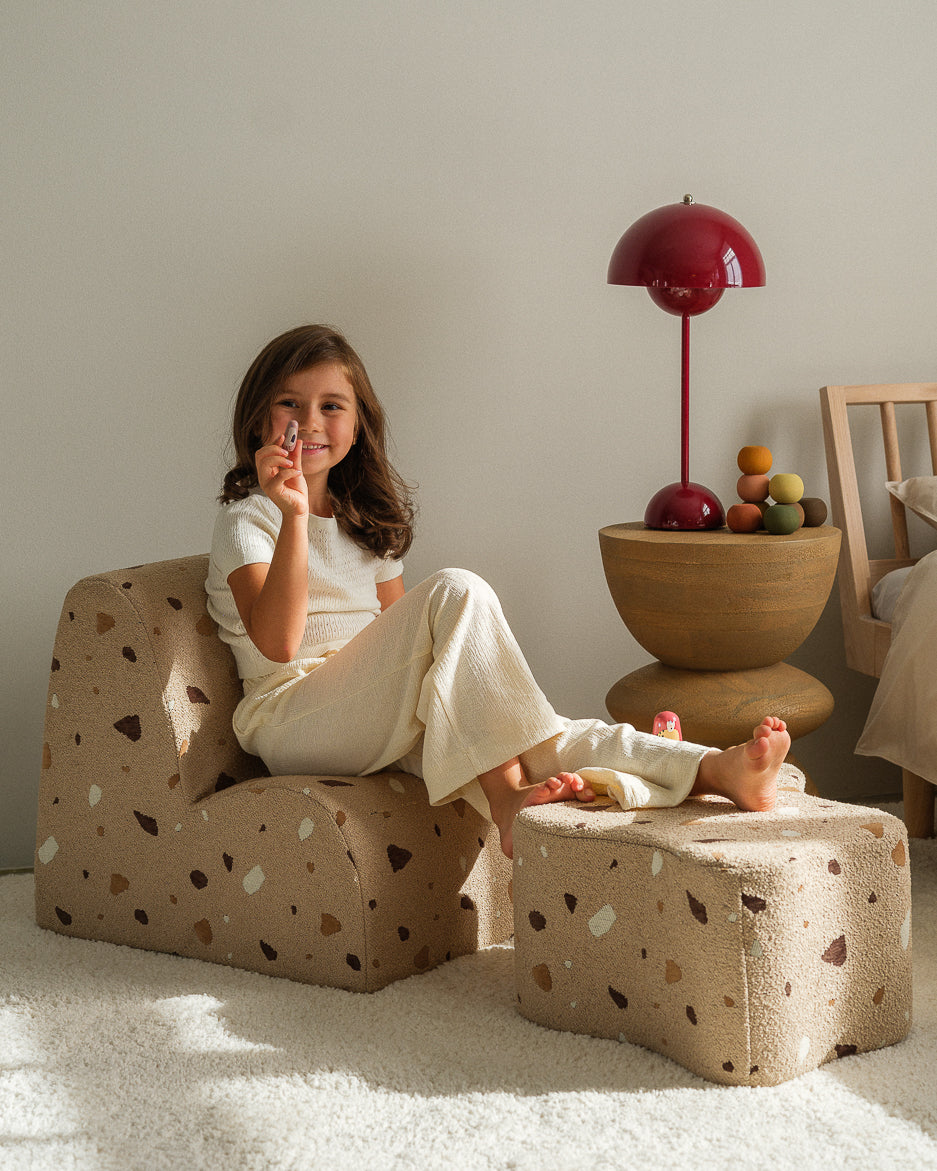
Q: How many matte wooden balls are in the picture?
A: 8